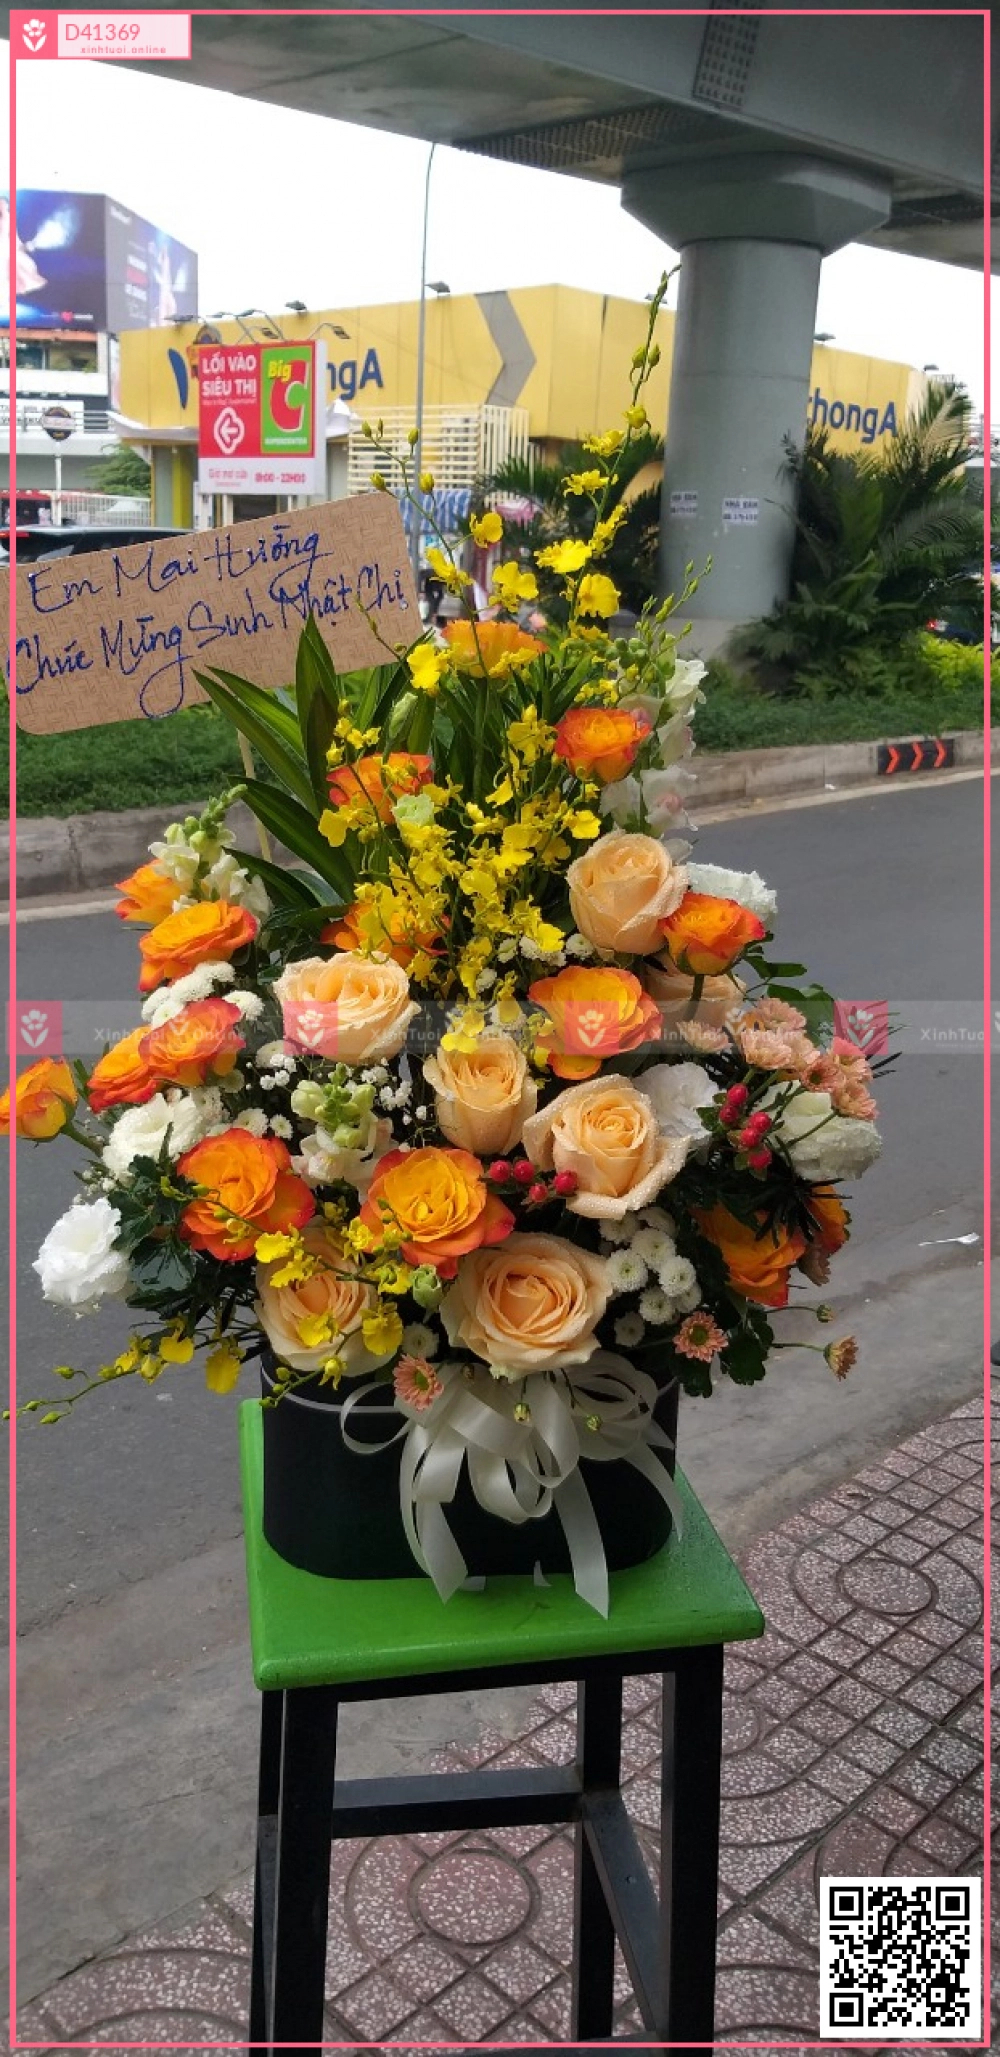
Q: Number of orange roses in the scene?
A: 15